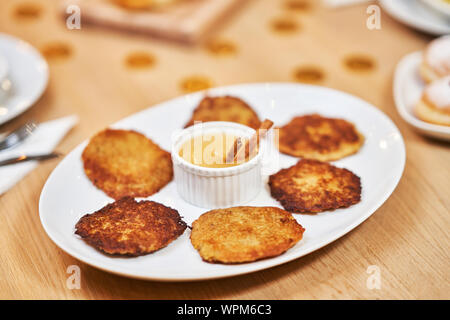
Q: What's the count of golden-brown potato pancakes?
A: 6